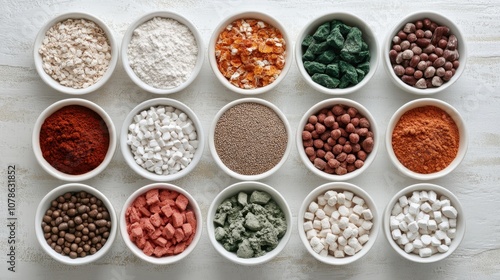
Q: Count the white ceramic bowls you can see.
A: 15